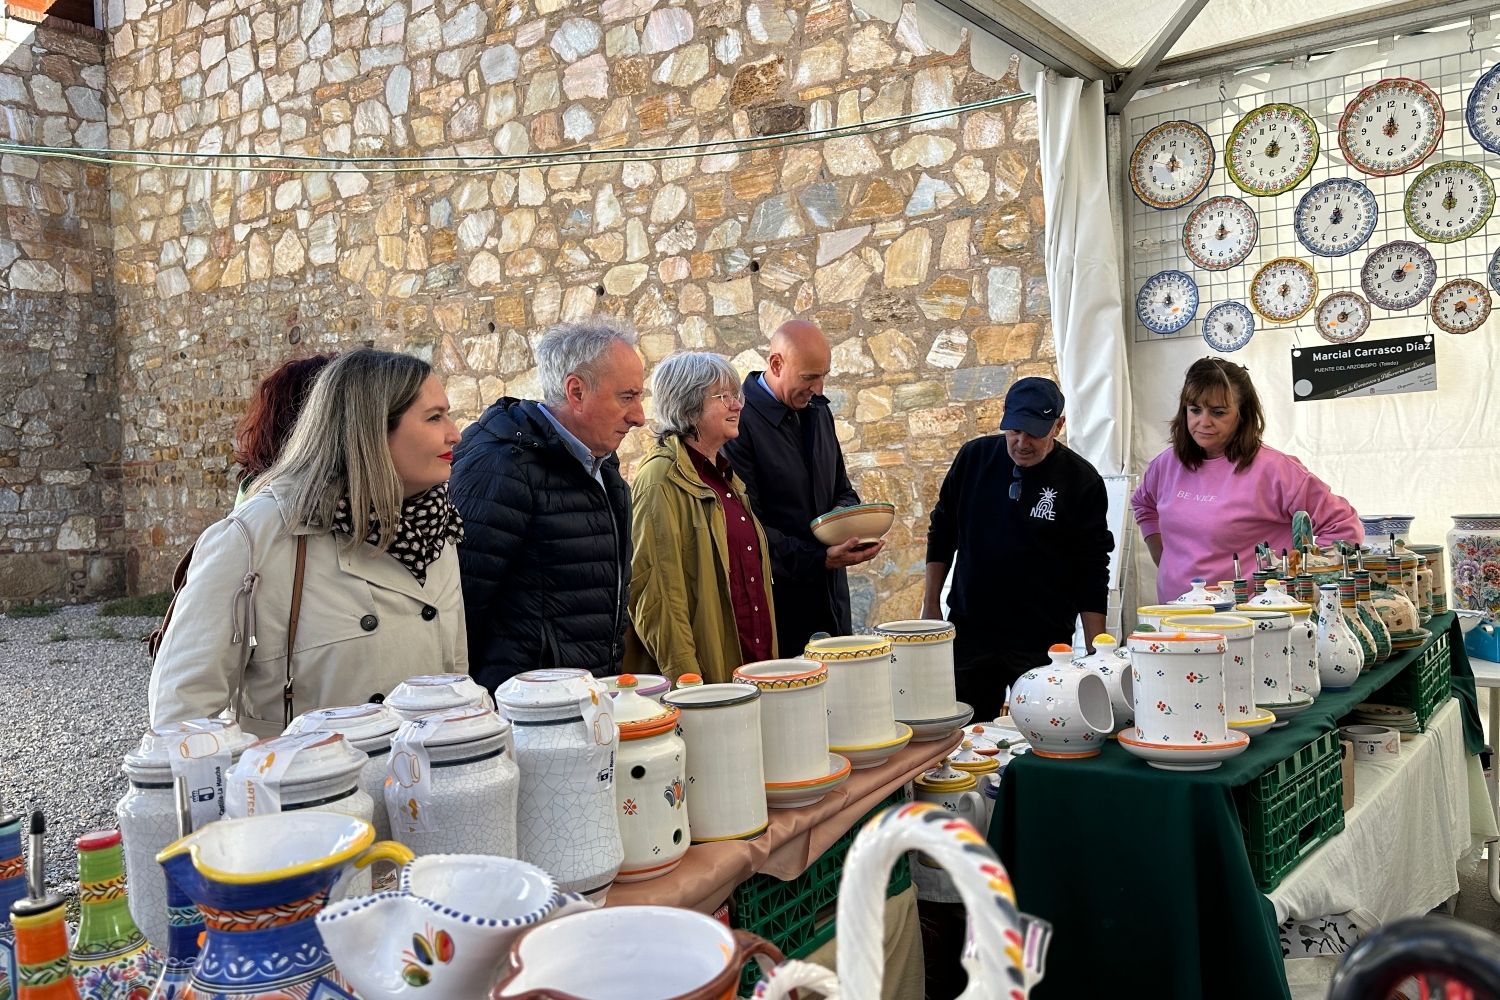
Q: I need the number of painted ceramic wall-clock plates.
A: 14